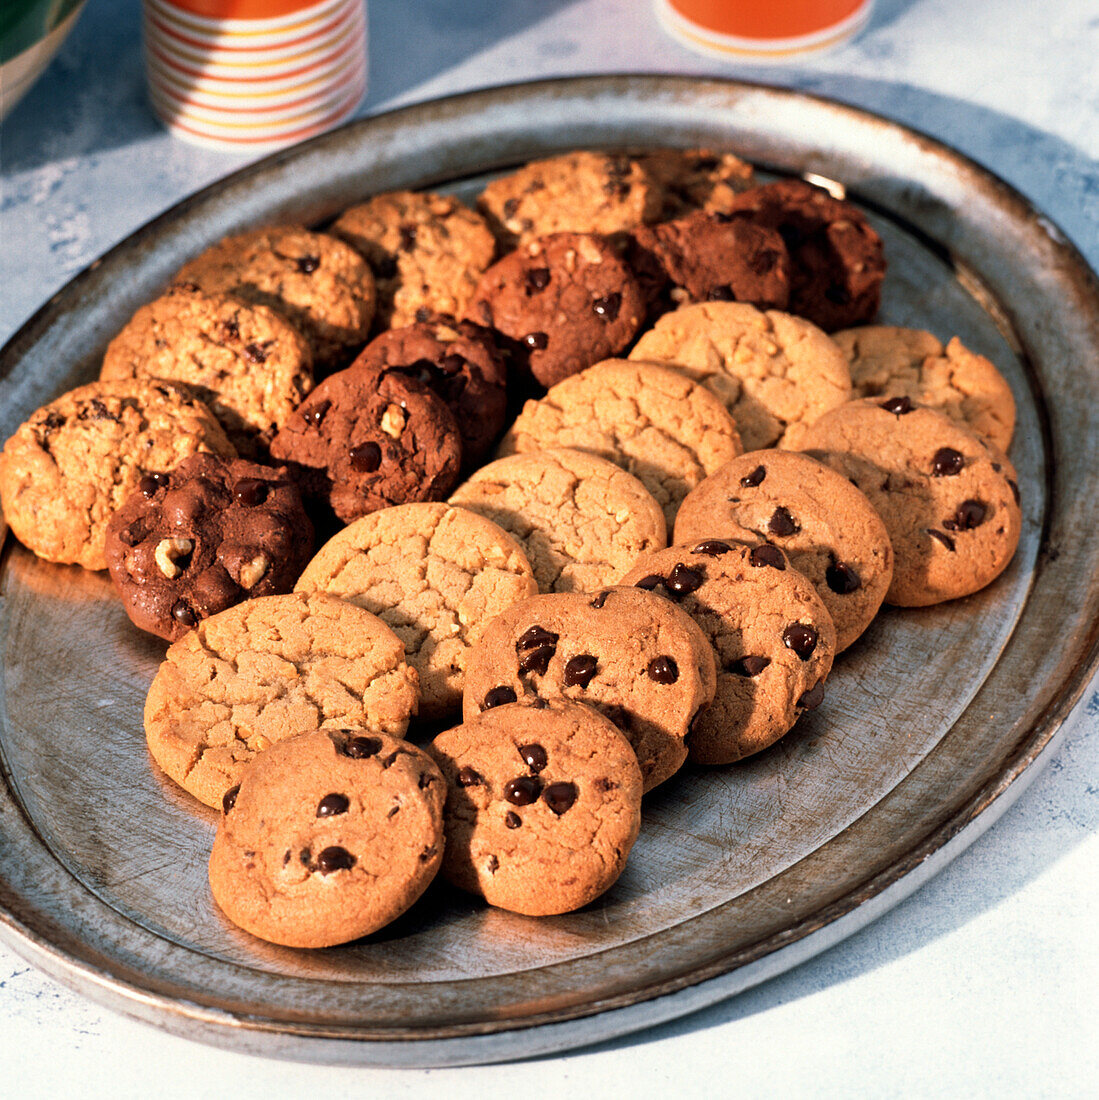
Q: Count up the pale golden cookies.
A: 6